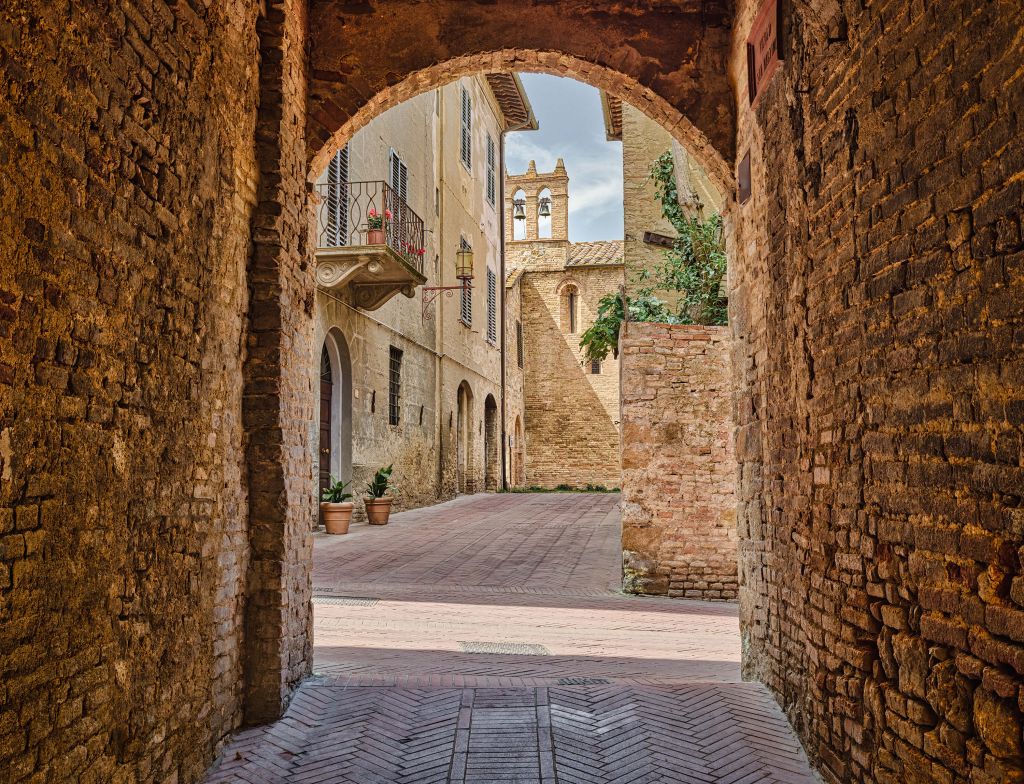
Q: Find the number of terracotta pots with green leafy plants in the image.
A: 2